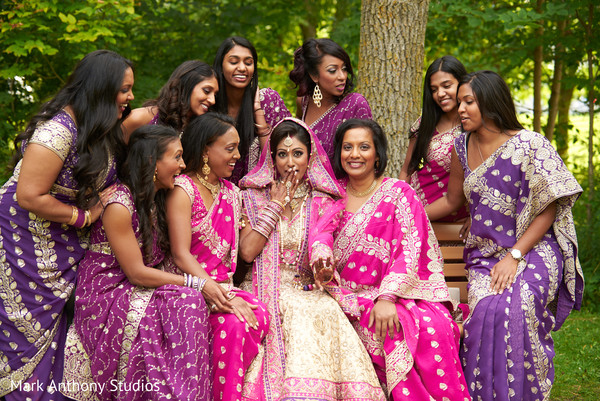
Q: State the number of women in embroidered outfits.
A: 10